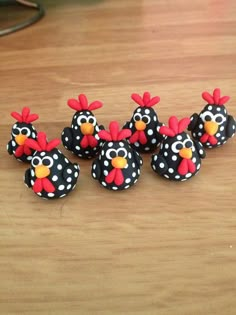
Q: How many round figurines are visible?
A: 7